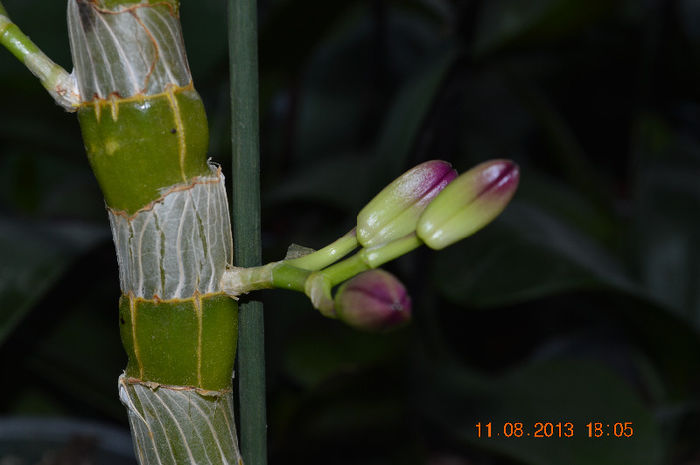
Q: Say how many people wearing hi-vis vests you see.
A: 0